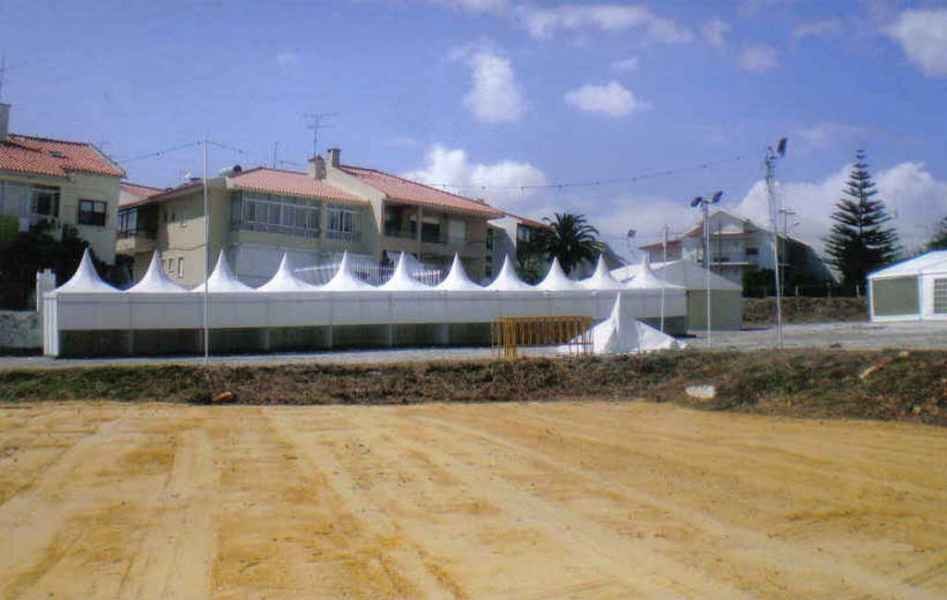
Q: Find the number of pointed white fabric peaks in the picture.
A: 12